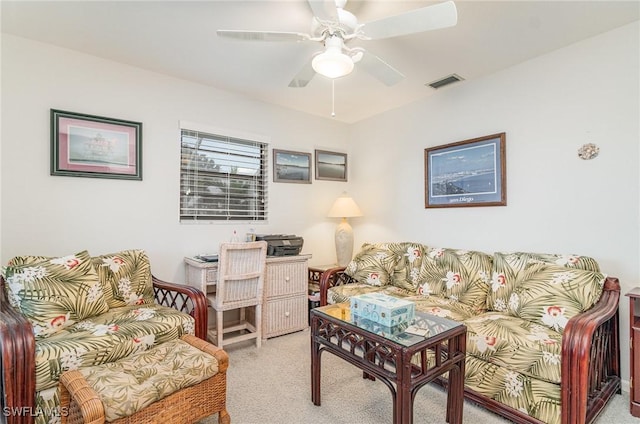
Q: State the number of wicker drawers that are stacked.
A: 2